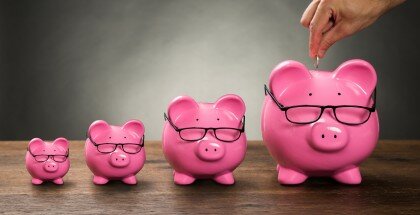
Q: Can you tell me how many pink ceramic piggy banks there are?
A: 4